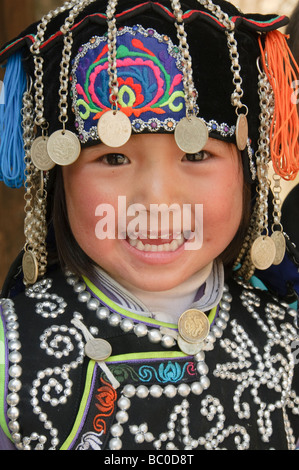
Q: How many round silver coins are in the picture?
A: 11